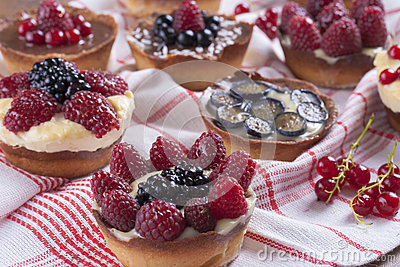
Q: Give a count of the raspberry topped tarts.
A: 5